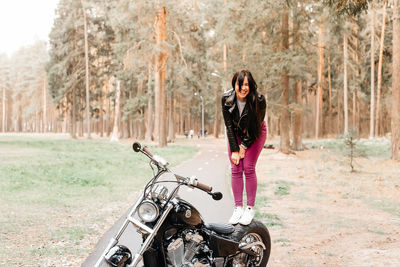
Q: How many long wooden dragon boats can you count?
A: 0